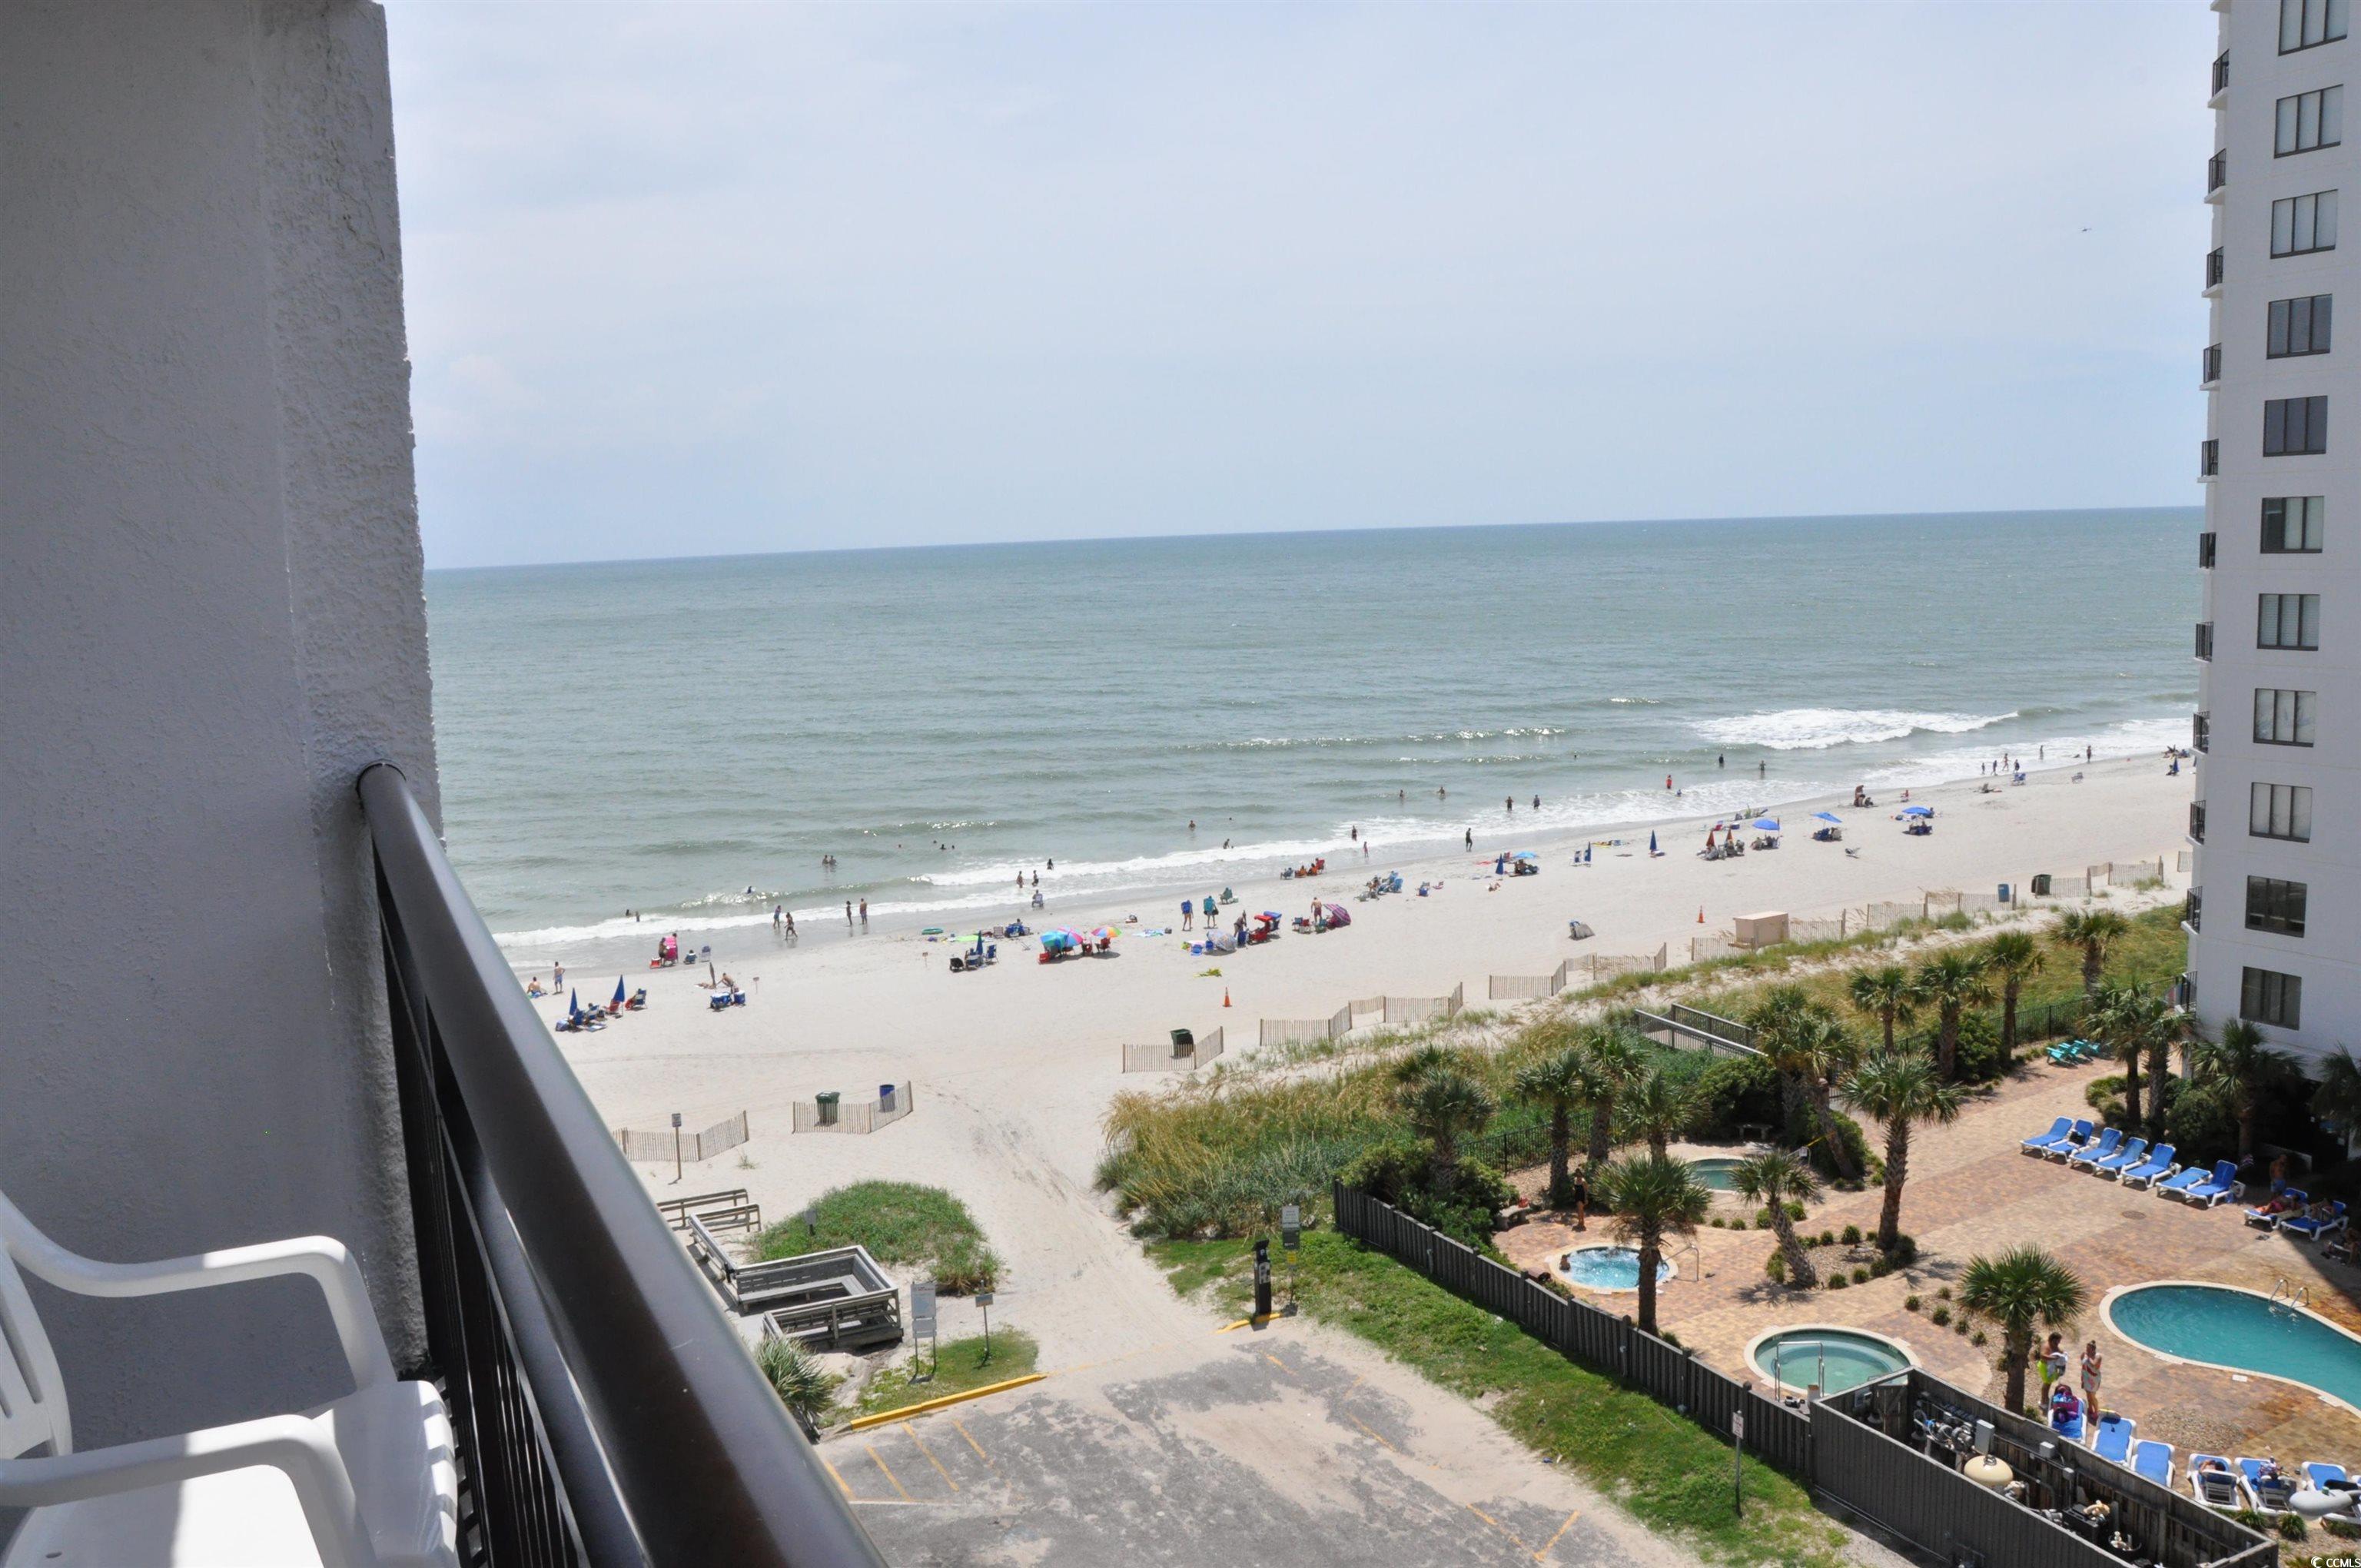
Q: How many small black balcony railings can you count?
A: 11